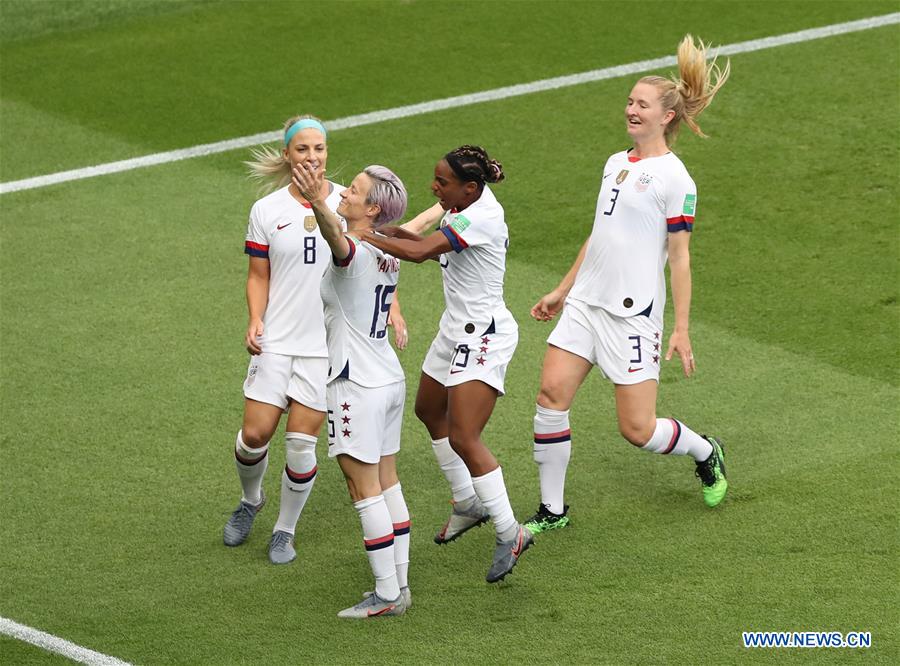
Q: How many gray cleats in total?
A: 6